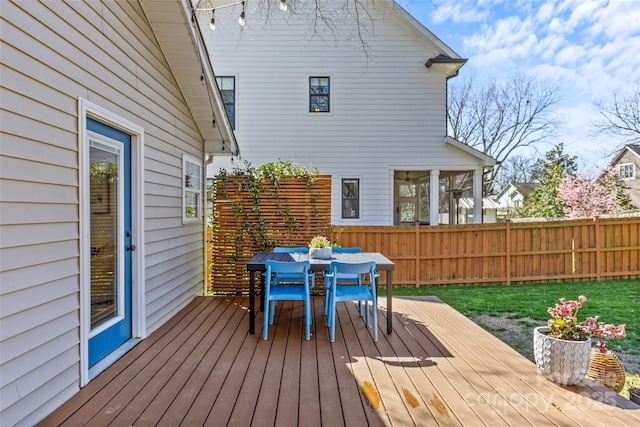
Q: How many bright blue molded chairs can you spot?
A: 4